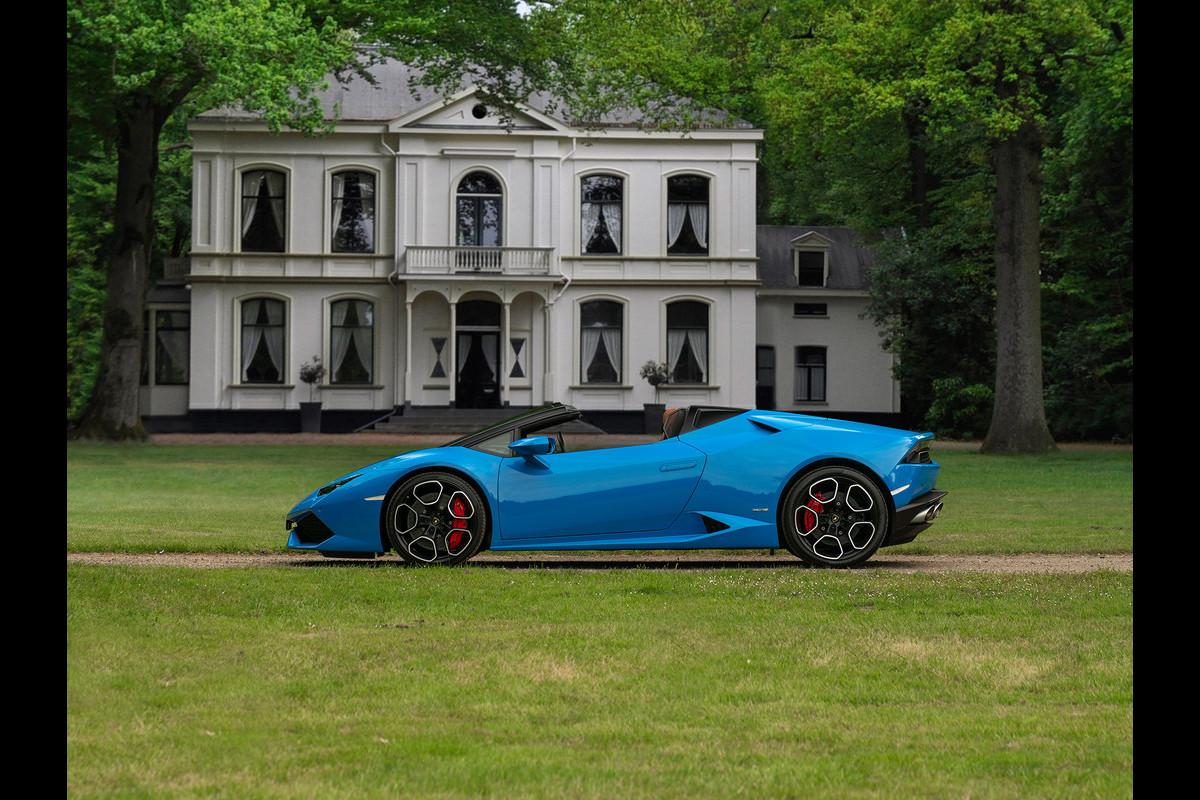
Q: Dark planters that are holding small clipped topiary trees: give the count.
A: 2